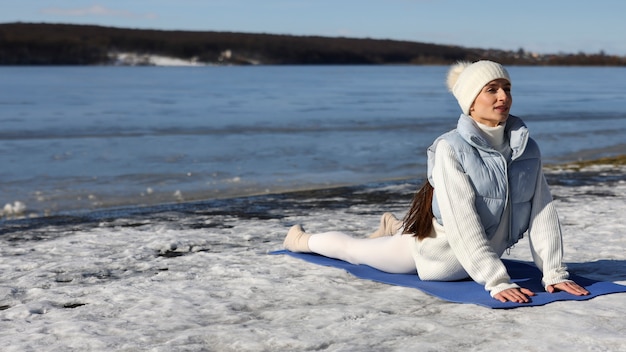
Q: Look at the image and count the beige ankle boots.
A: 2